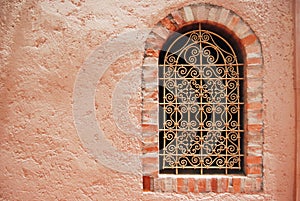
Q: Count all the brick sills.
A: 1